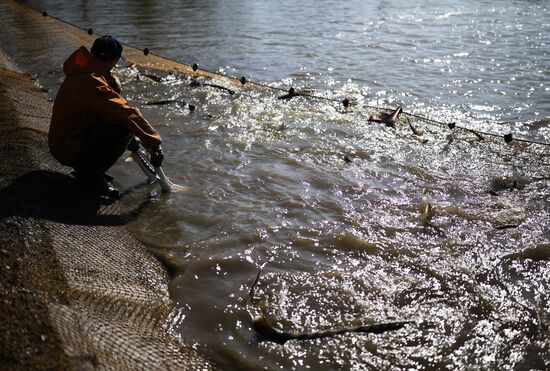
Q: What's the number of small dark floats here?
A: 9